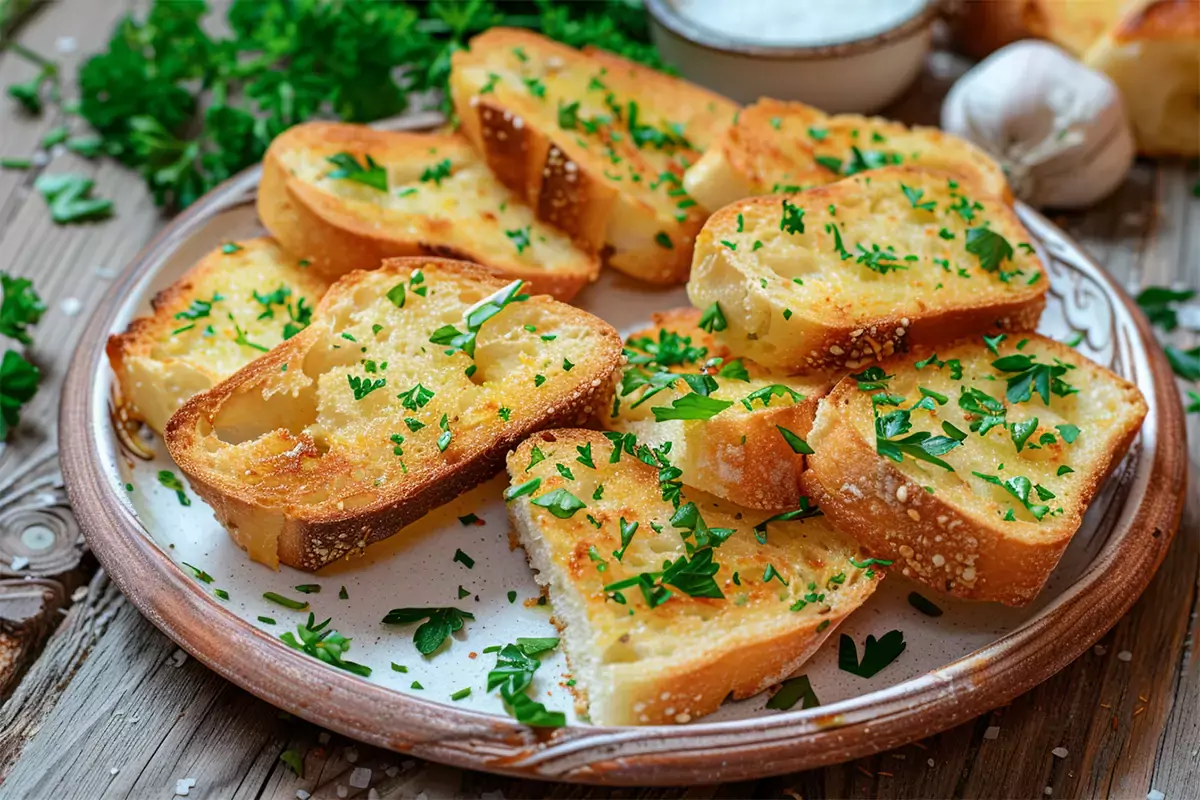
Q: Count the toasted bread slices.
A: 9